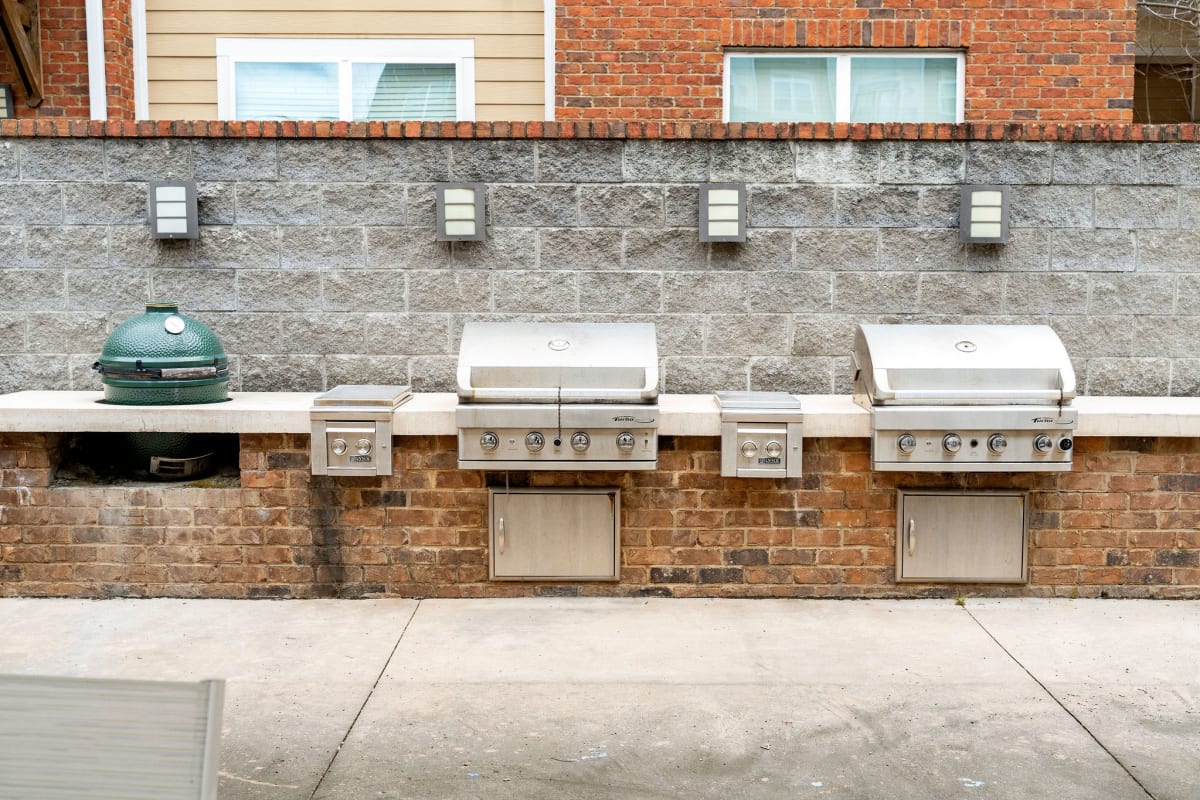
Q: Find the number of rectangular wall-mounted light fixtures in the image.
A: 4